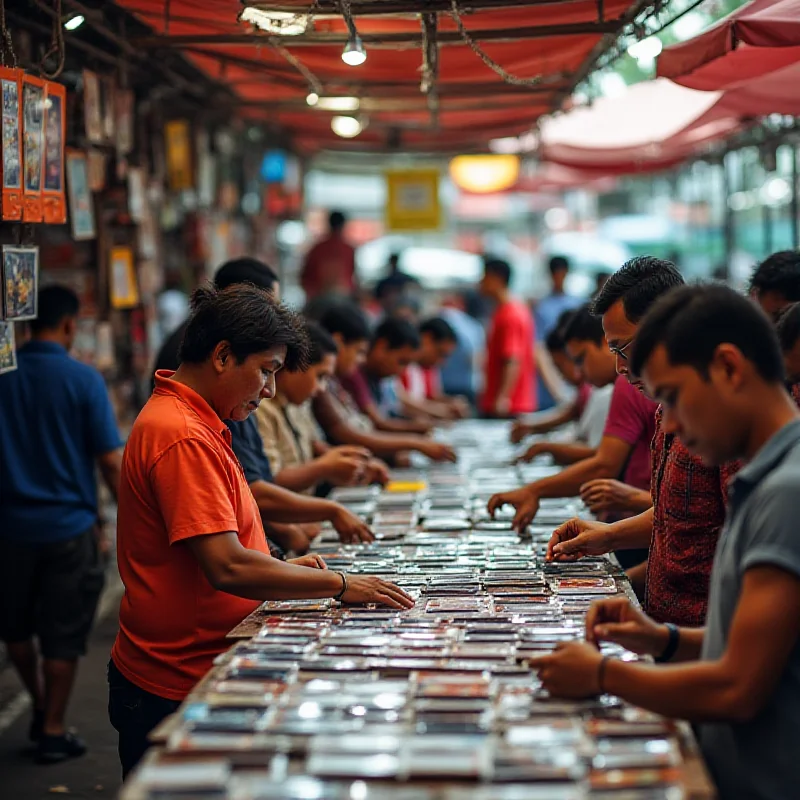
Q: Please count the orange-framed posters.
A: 3